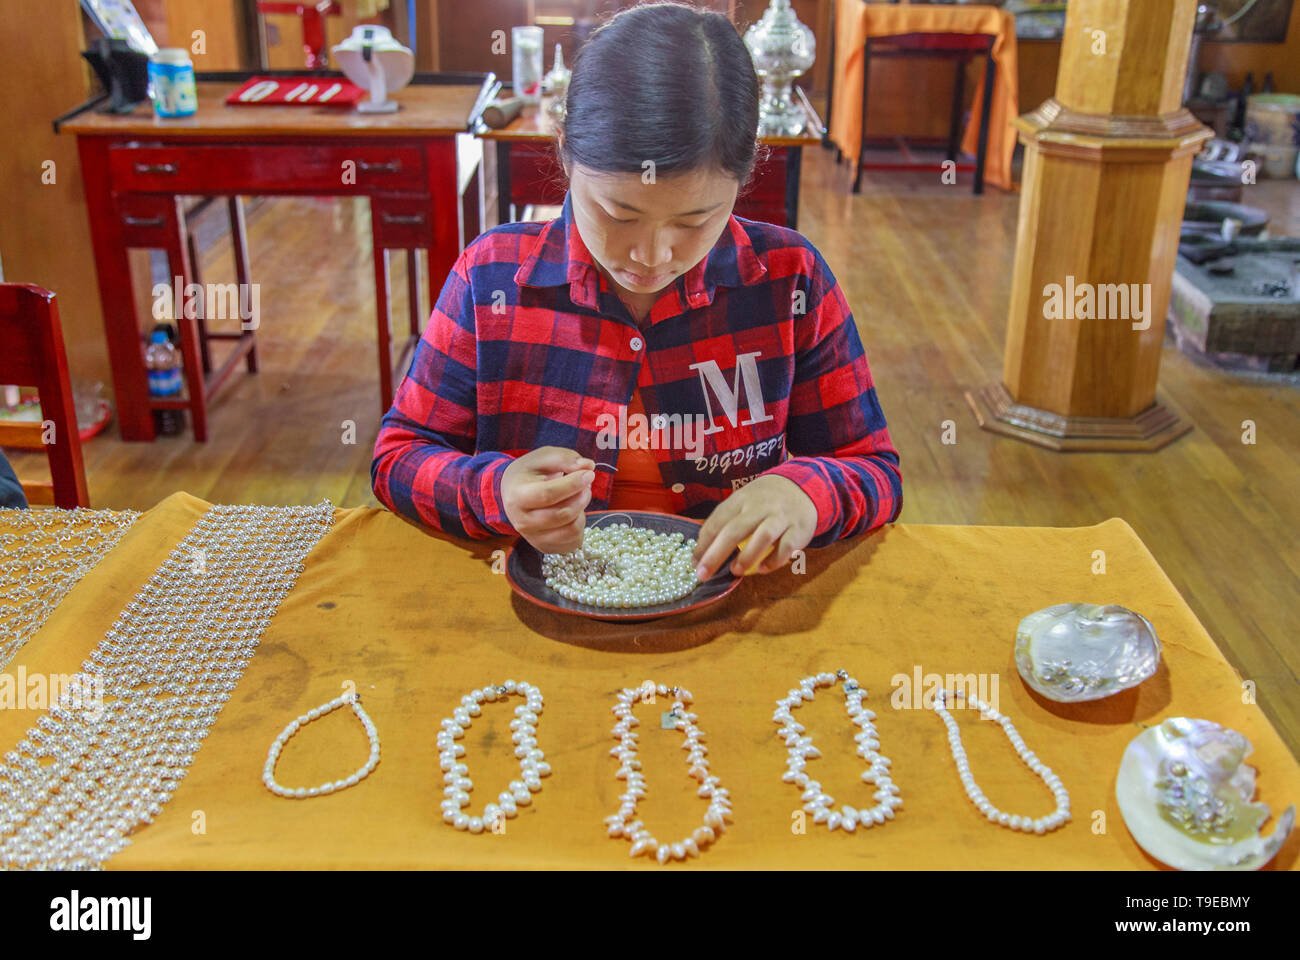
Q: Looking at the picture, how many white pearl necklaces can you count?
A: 5